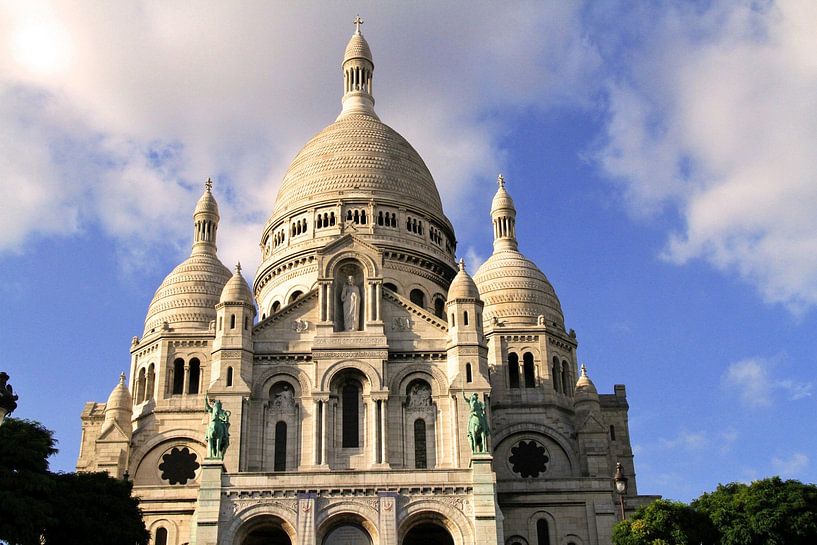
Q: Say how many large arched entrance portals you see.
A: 3